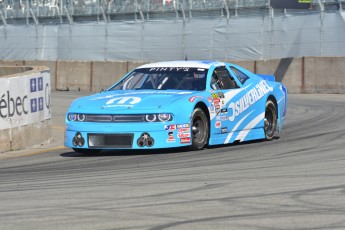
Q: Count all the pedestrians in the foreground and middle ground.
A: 0